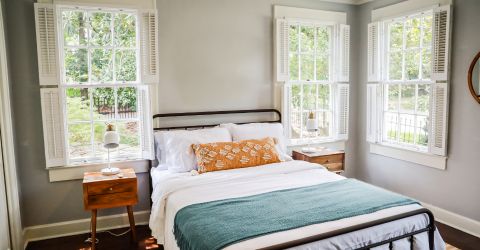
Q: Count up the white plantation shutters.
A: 12